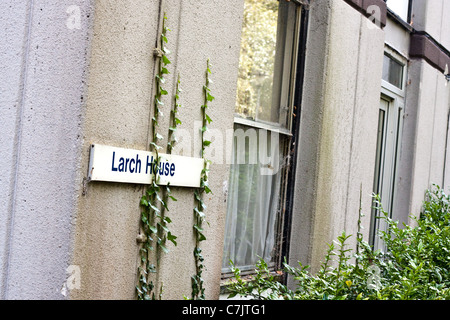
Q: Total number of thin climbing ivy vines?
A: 3